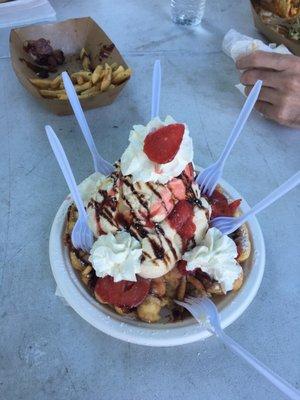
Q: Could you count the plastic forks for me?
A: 6